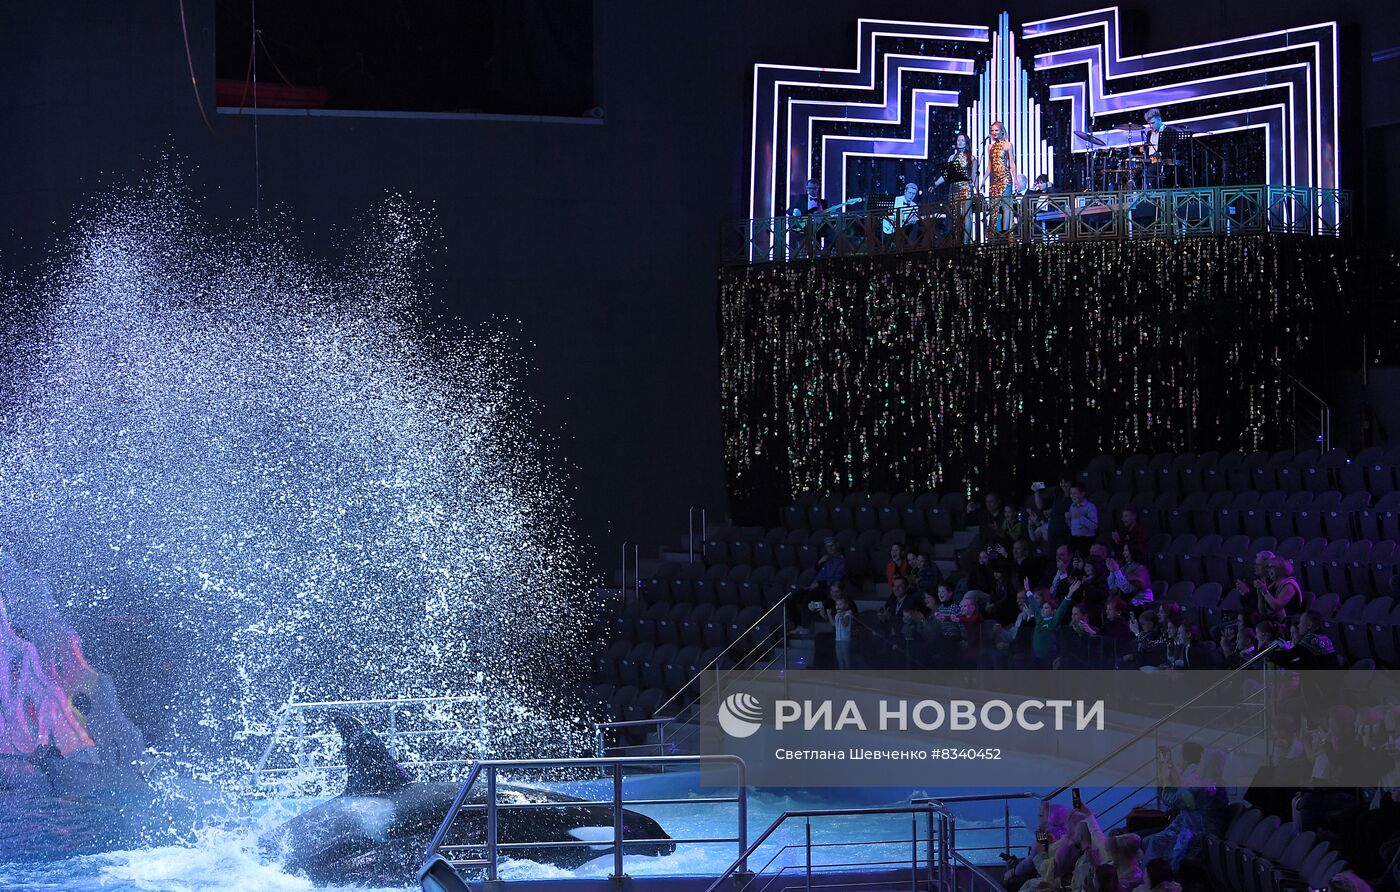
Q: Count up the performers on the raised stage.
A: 7